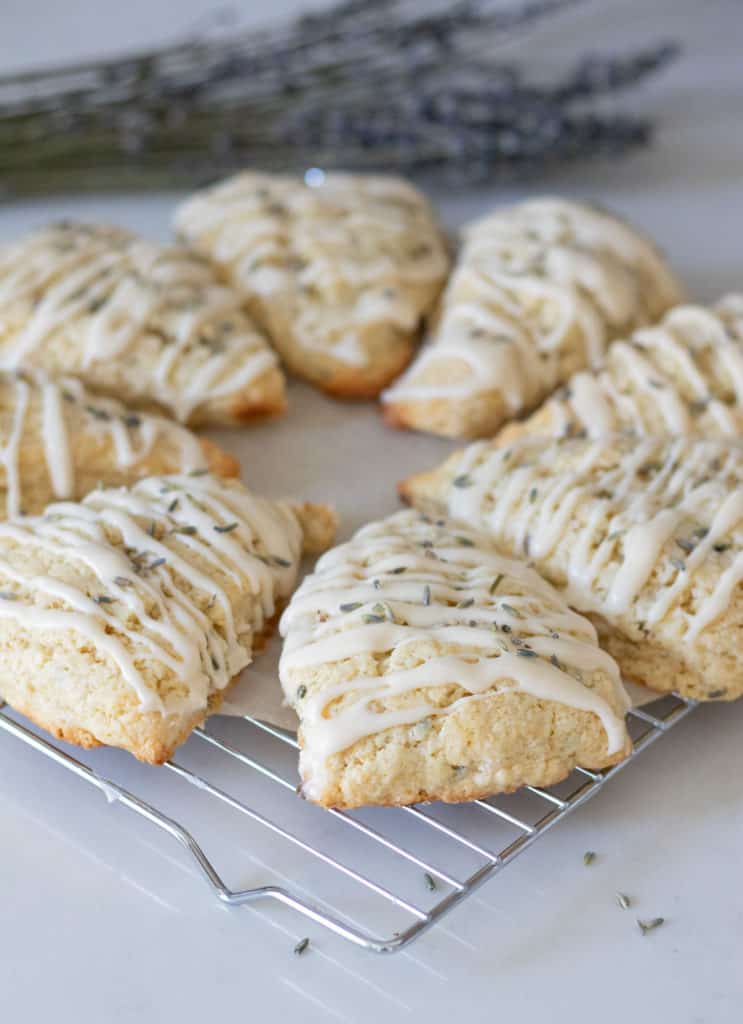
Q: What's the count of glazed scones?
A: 8